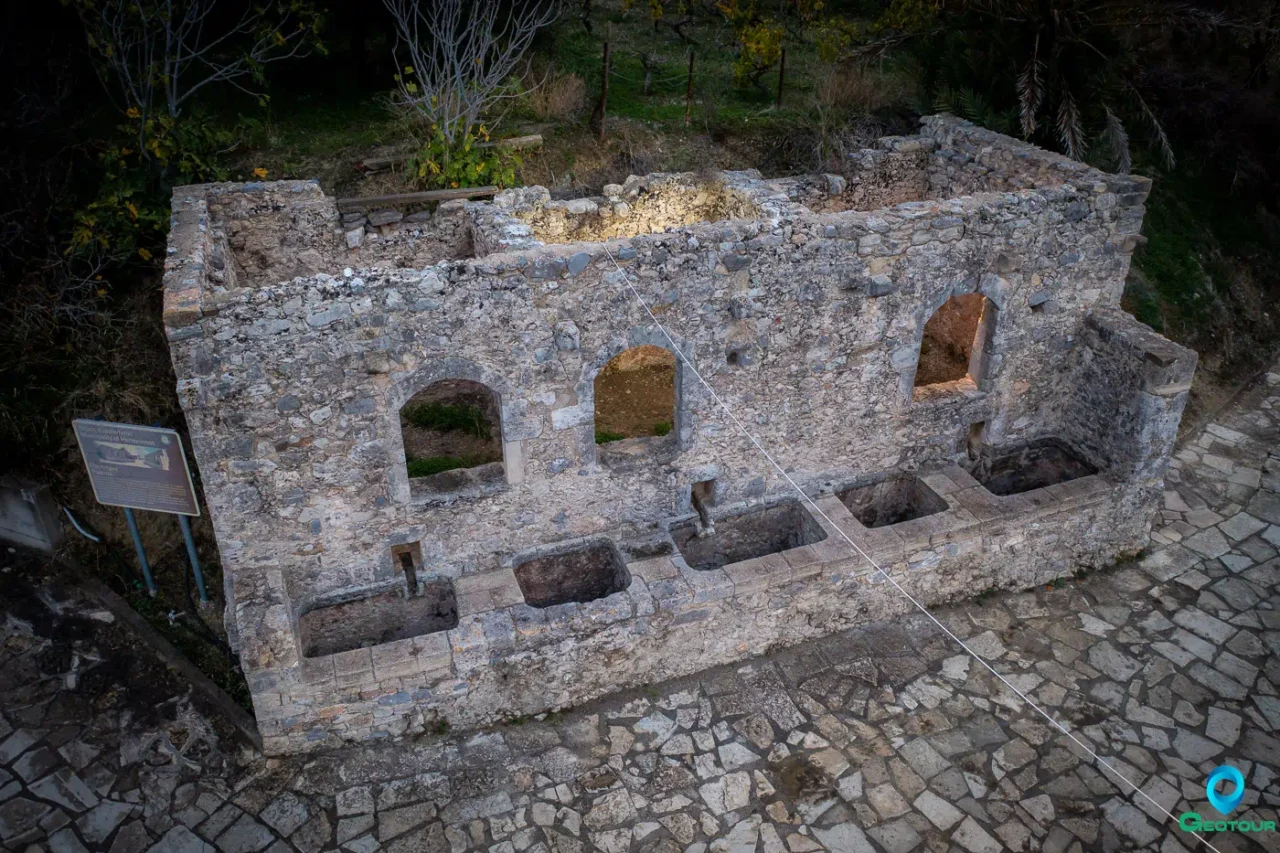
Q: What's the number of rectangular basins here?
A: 5